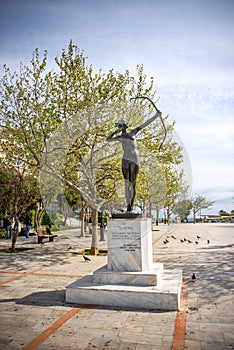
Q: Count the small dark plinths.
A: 1